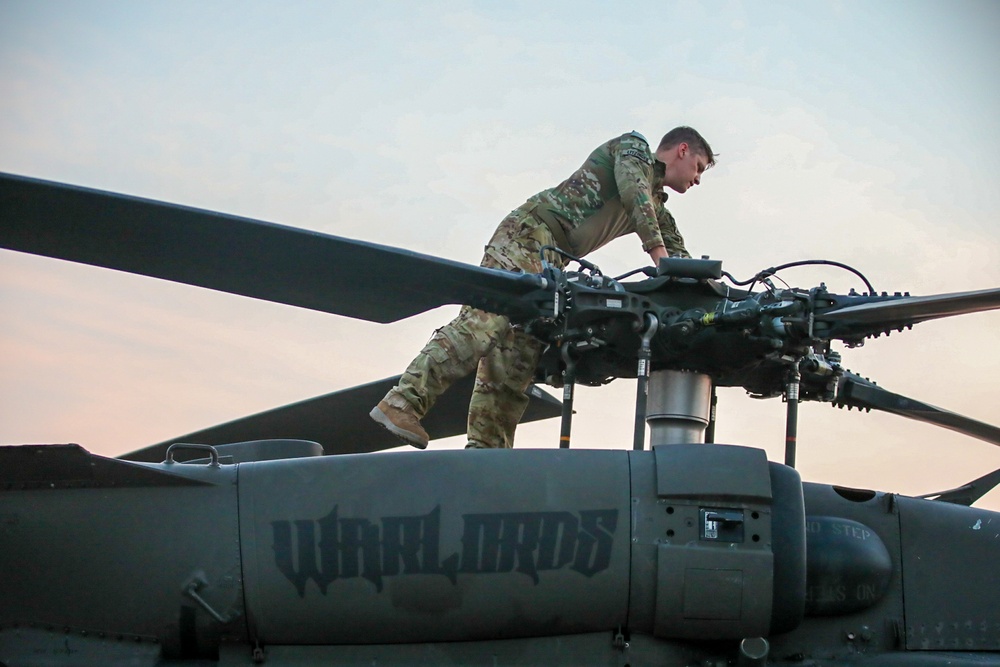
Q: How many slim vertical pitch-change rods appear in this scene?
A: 4